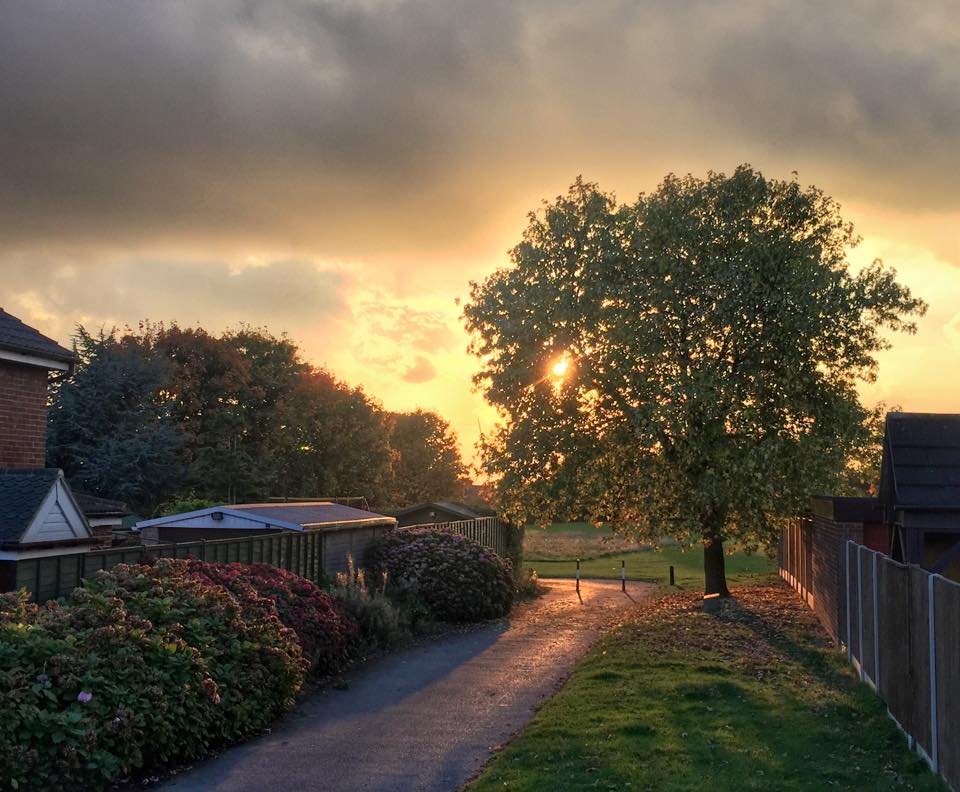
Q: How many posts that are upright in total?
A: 3